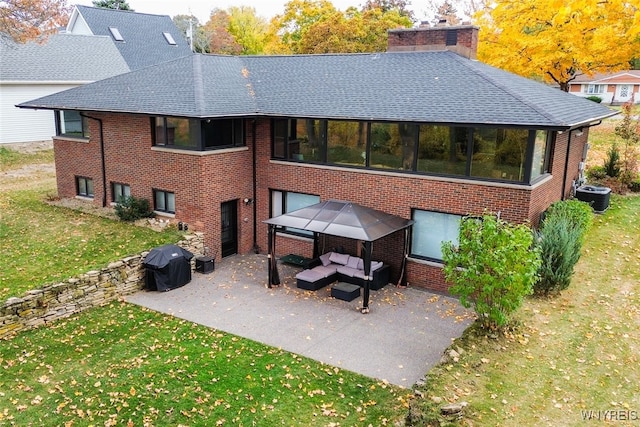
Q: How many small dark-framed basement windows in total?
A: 3